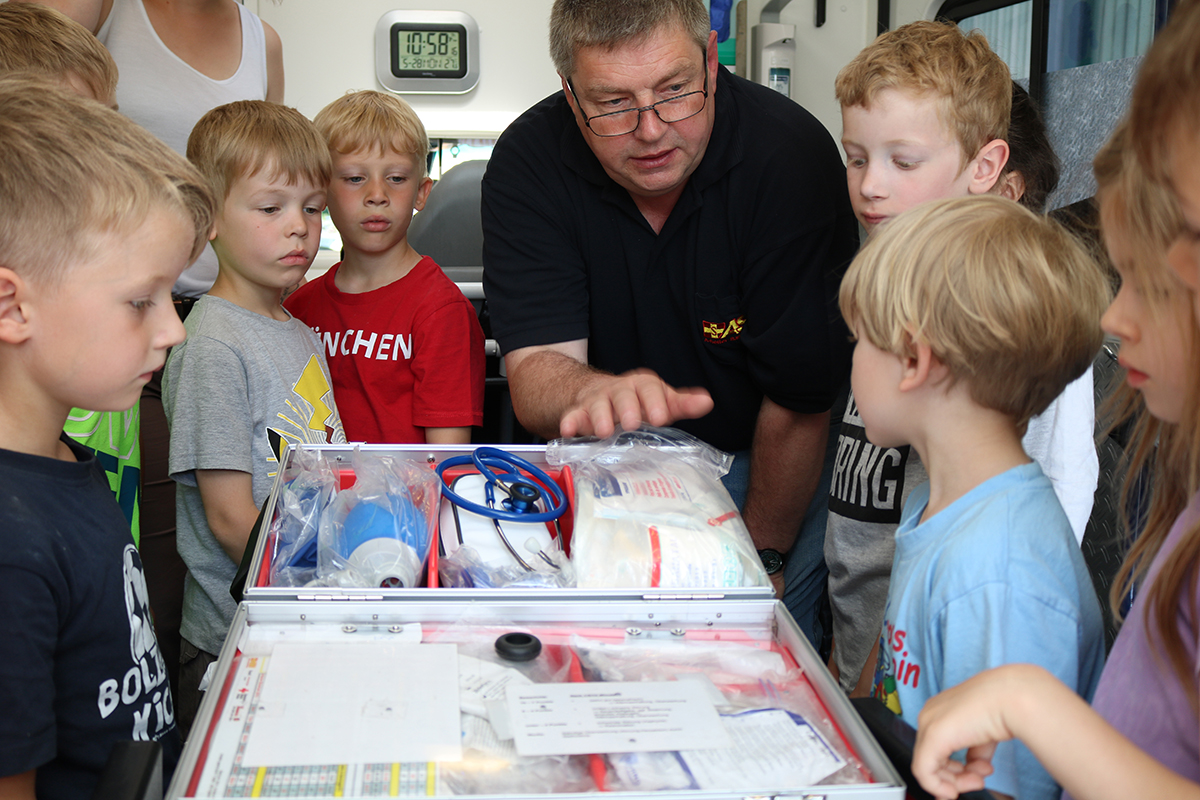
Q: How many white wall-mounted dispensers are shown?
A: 1